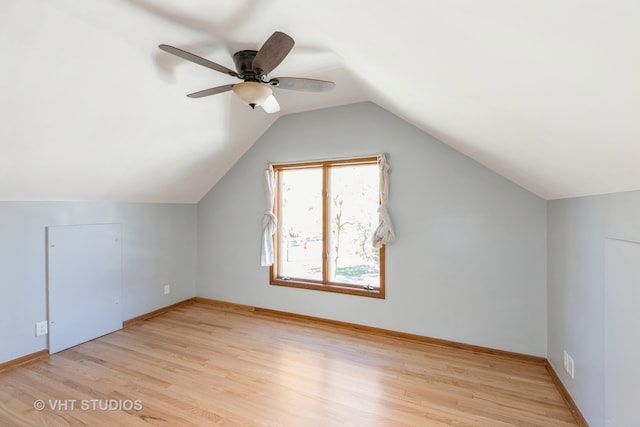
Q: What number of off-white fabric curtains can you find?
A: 2